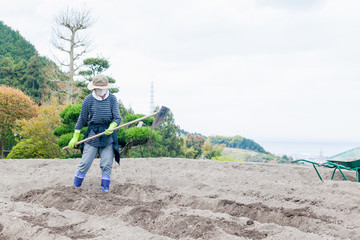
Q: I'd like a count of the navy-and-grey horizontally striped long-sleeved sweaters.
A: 1